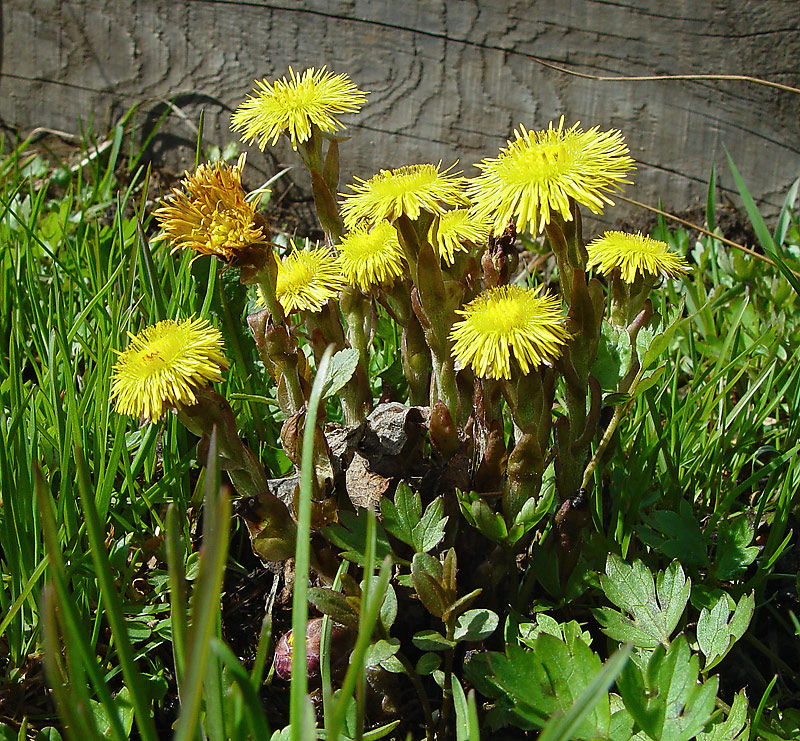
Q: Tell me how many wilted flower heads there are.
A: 1